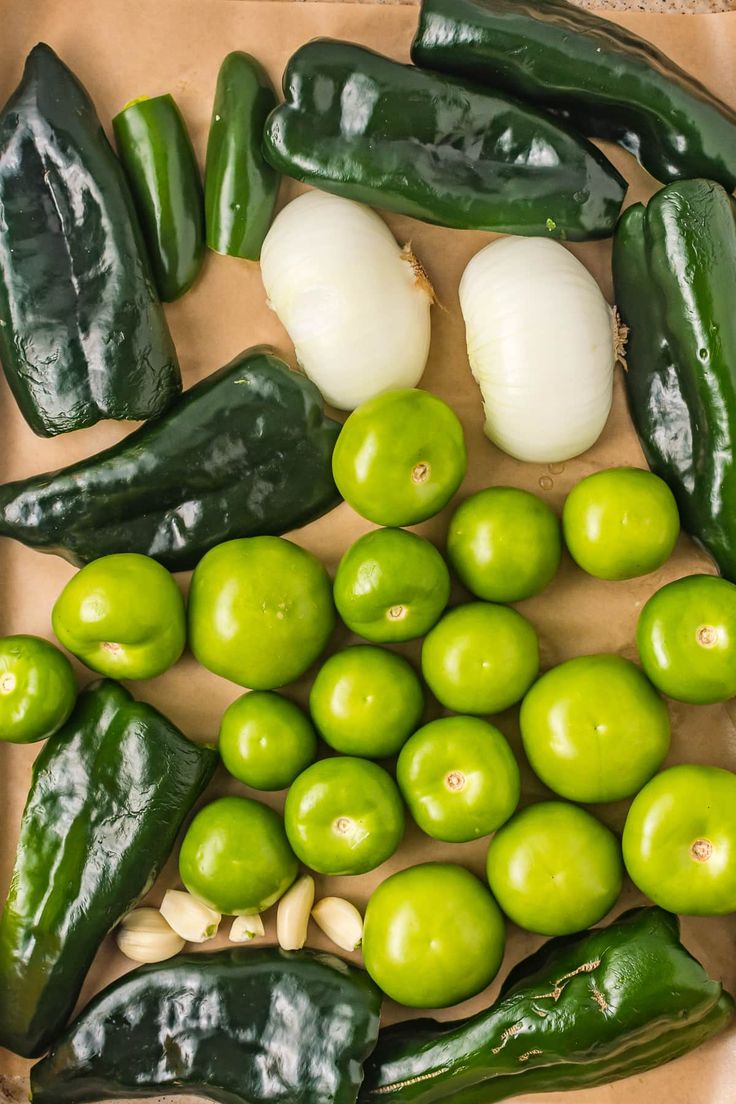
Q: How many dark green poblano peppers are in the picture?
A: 8